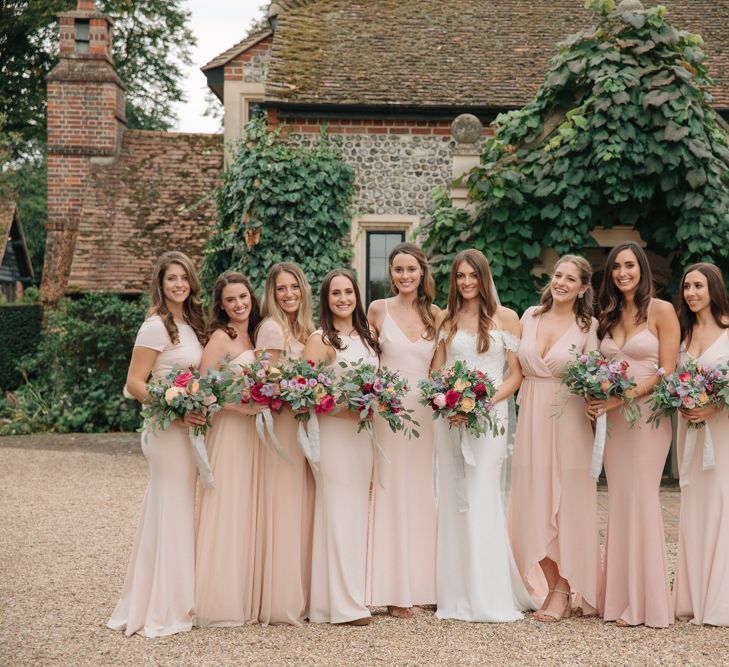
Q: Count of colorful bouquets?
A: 7